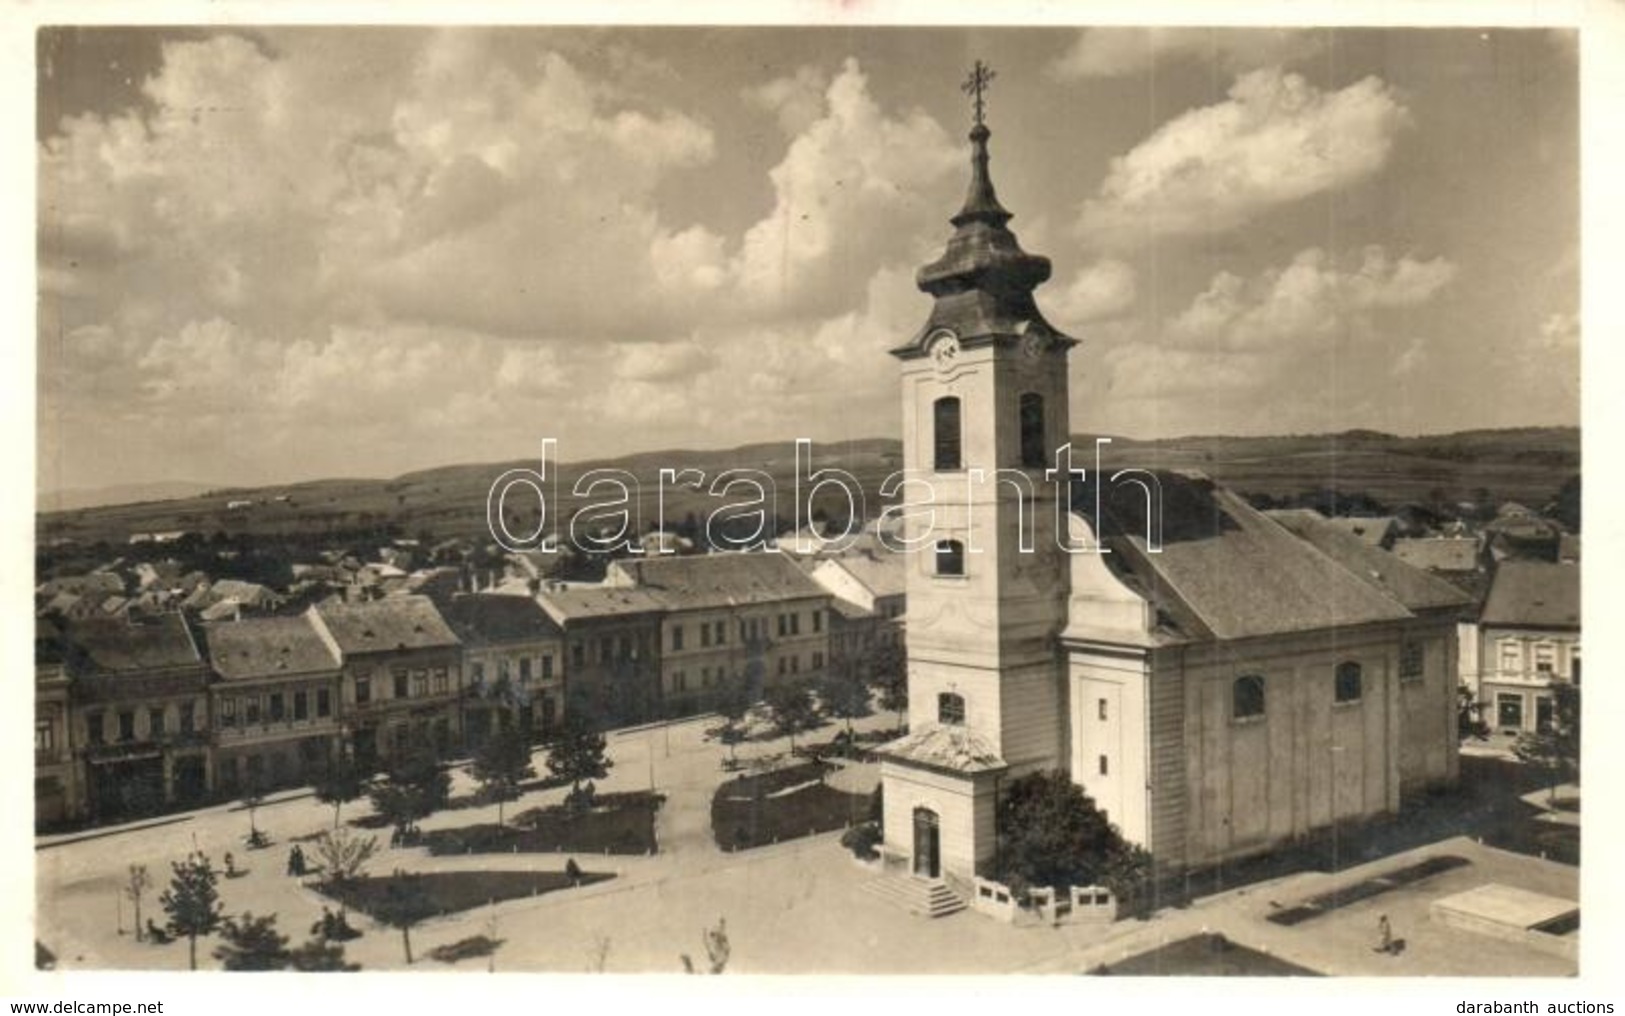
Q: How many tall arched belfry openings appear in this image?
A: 2